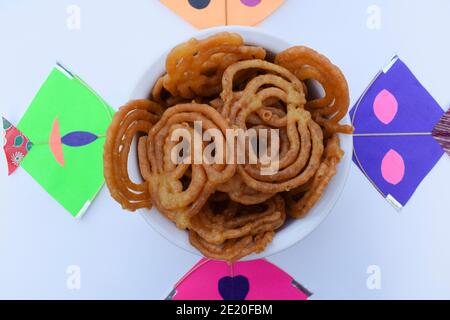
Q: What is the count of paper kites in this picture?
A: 4